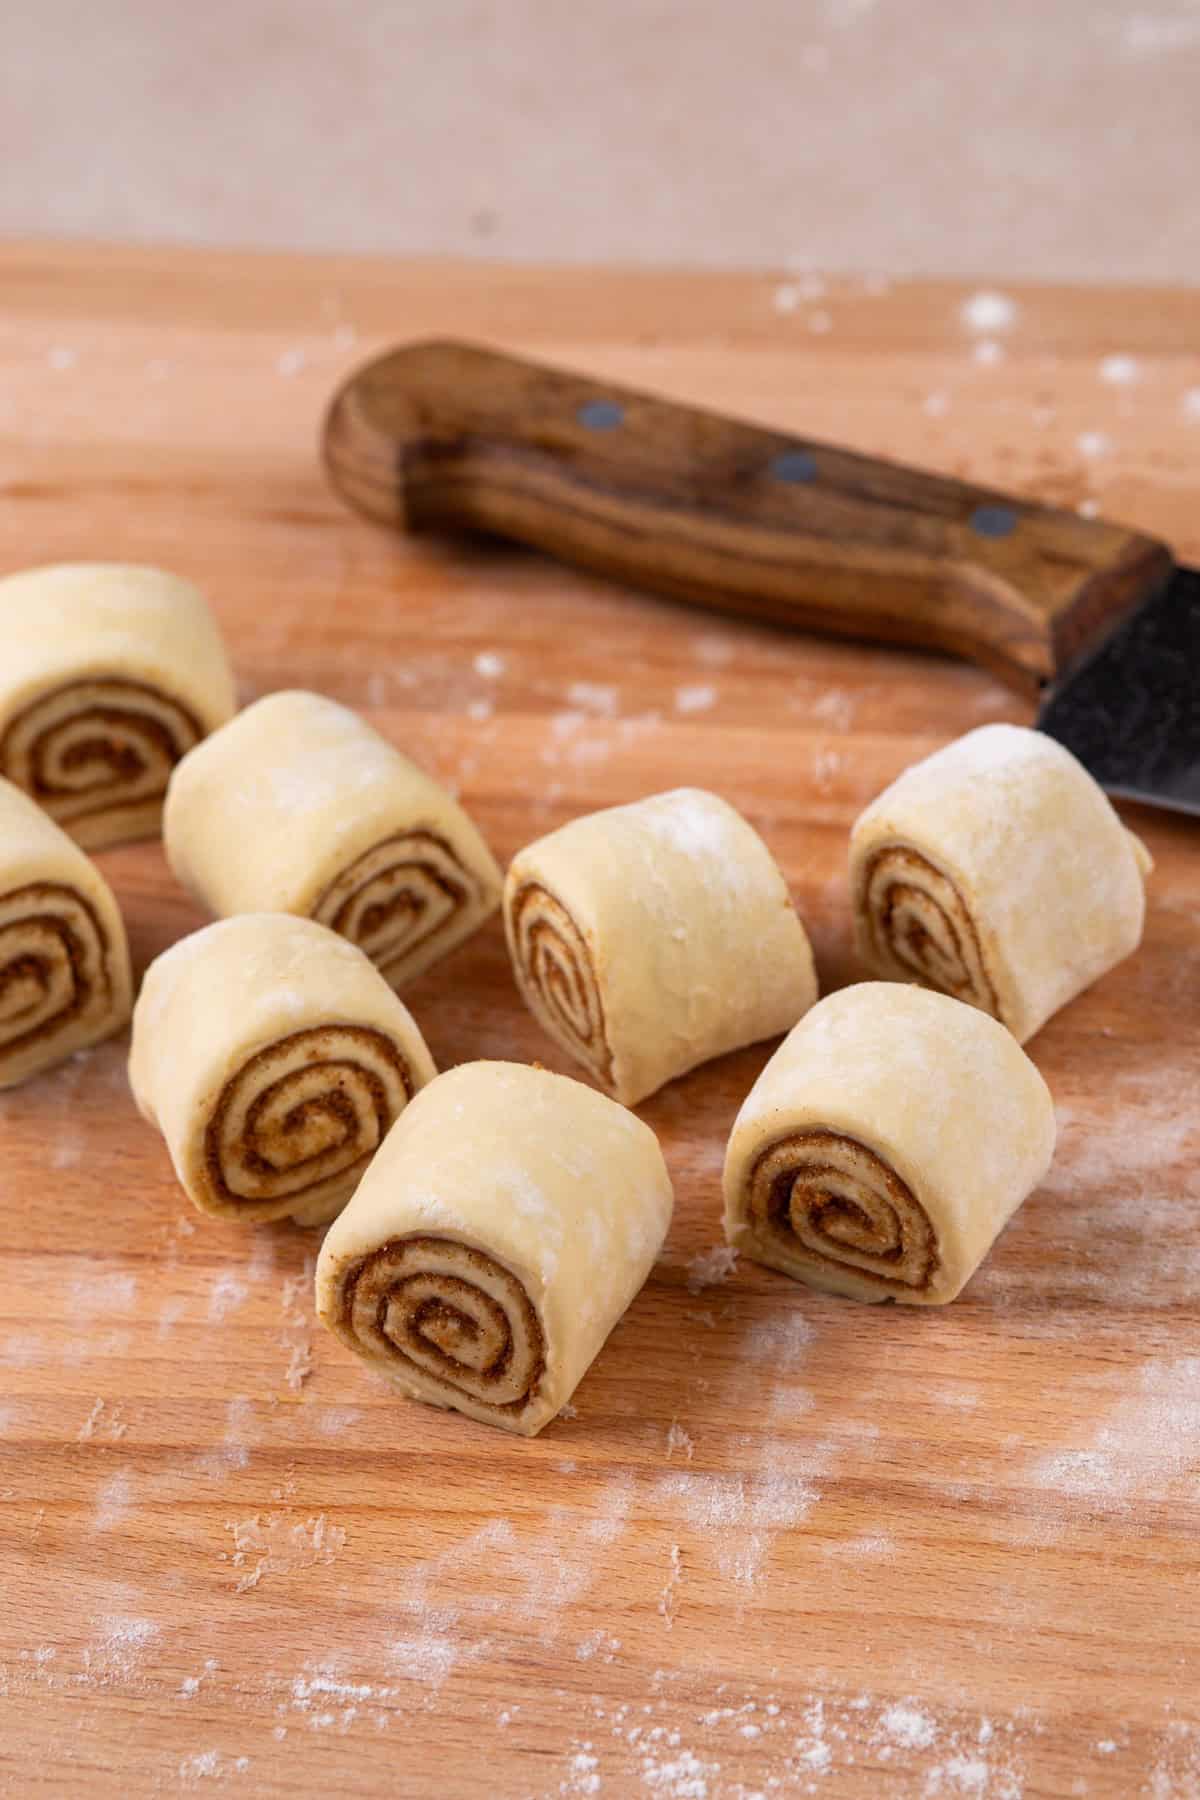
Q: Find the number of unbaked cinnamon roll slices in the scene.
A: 8